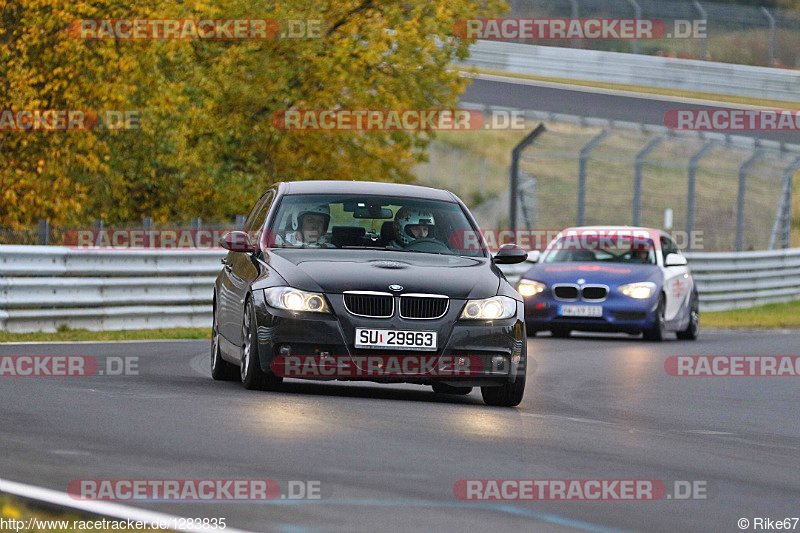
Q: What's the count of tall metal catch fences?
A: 2